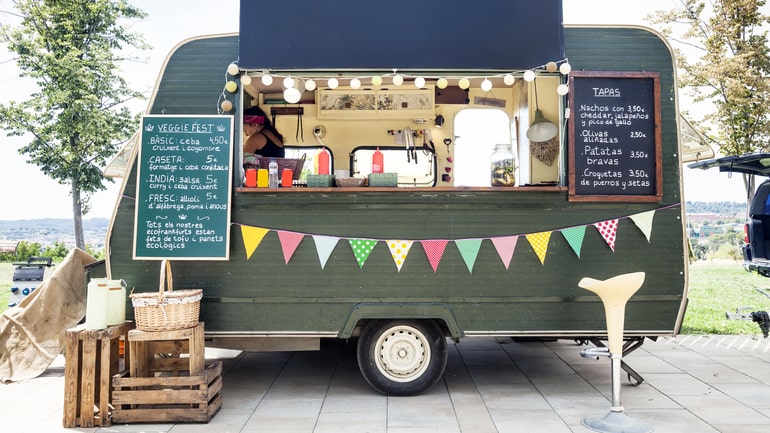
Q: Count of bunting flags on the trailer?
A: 12